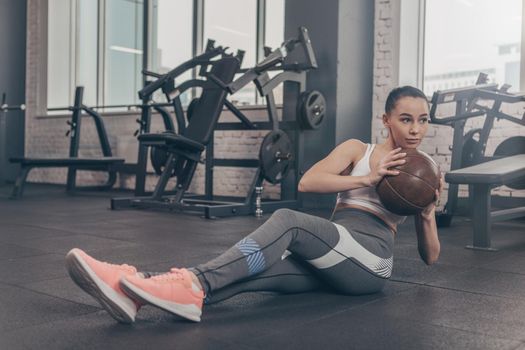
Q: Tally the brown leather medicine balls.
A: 1